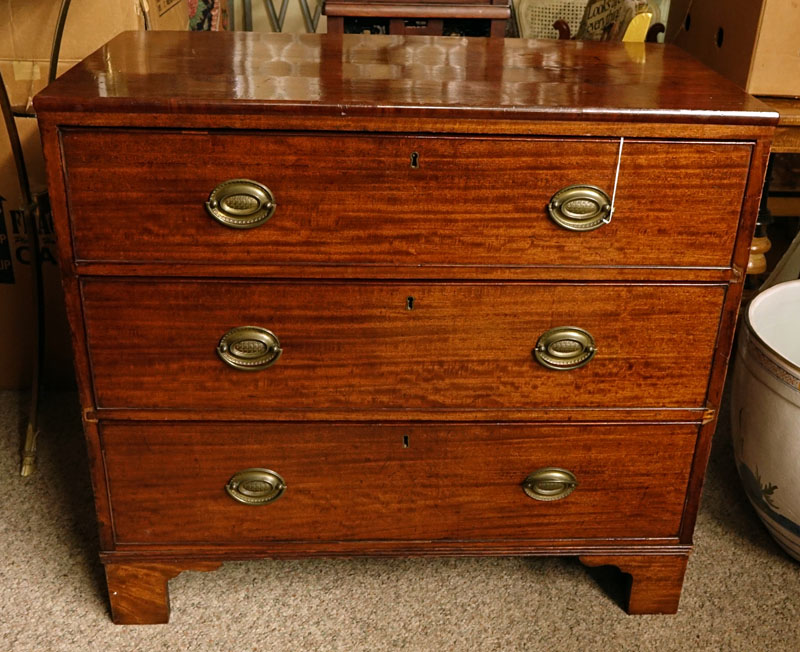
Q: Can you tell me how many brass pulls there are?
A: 6